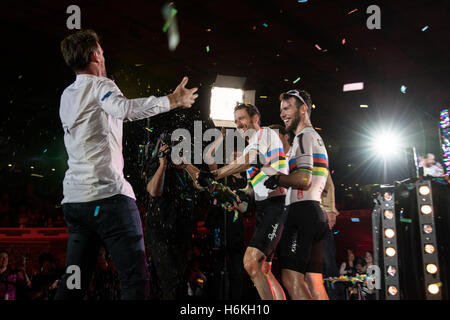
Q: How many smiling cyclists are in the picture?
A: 2